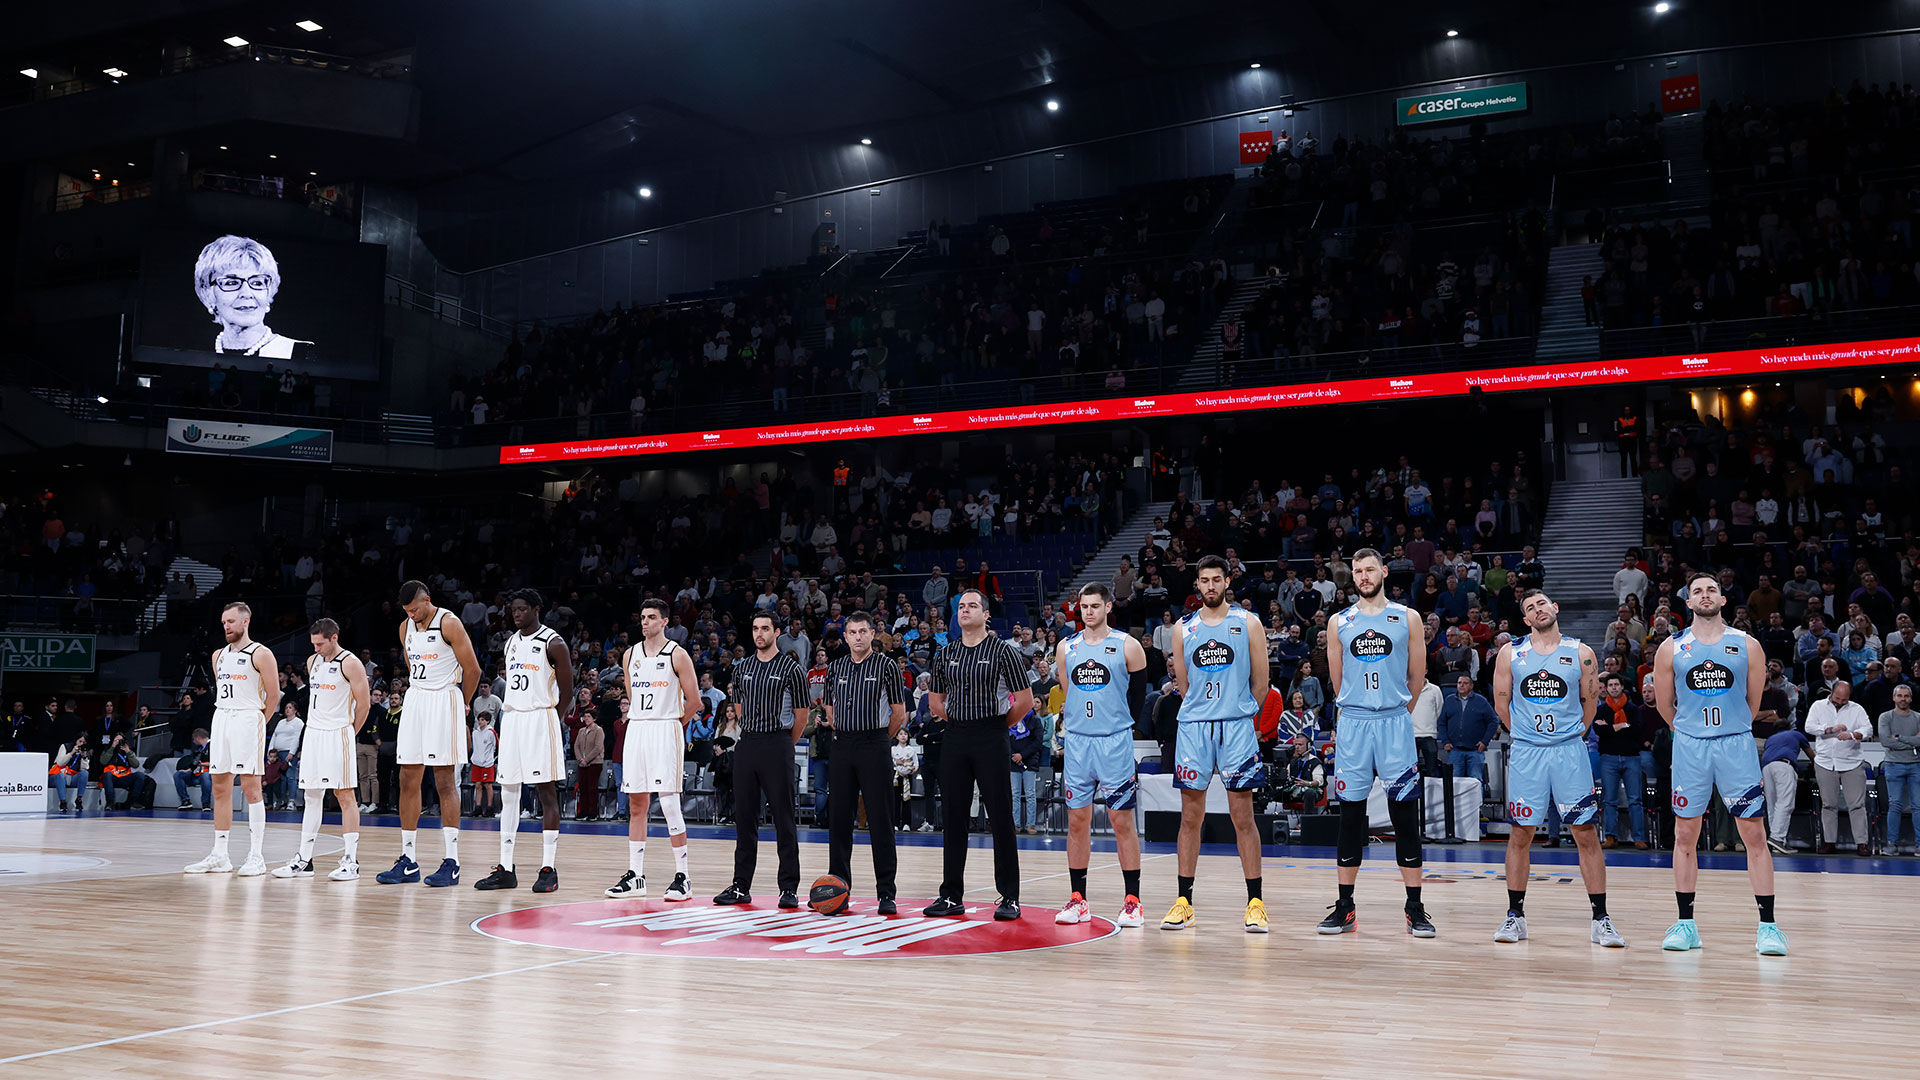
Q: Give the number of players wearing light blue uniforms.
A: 5